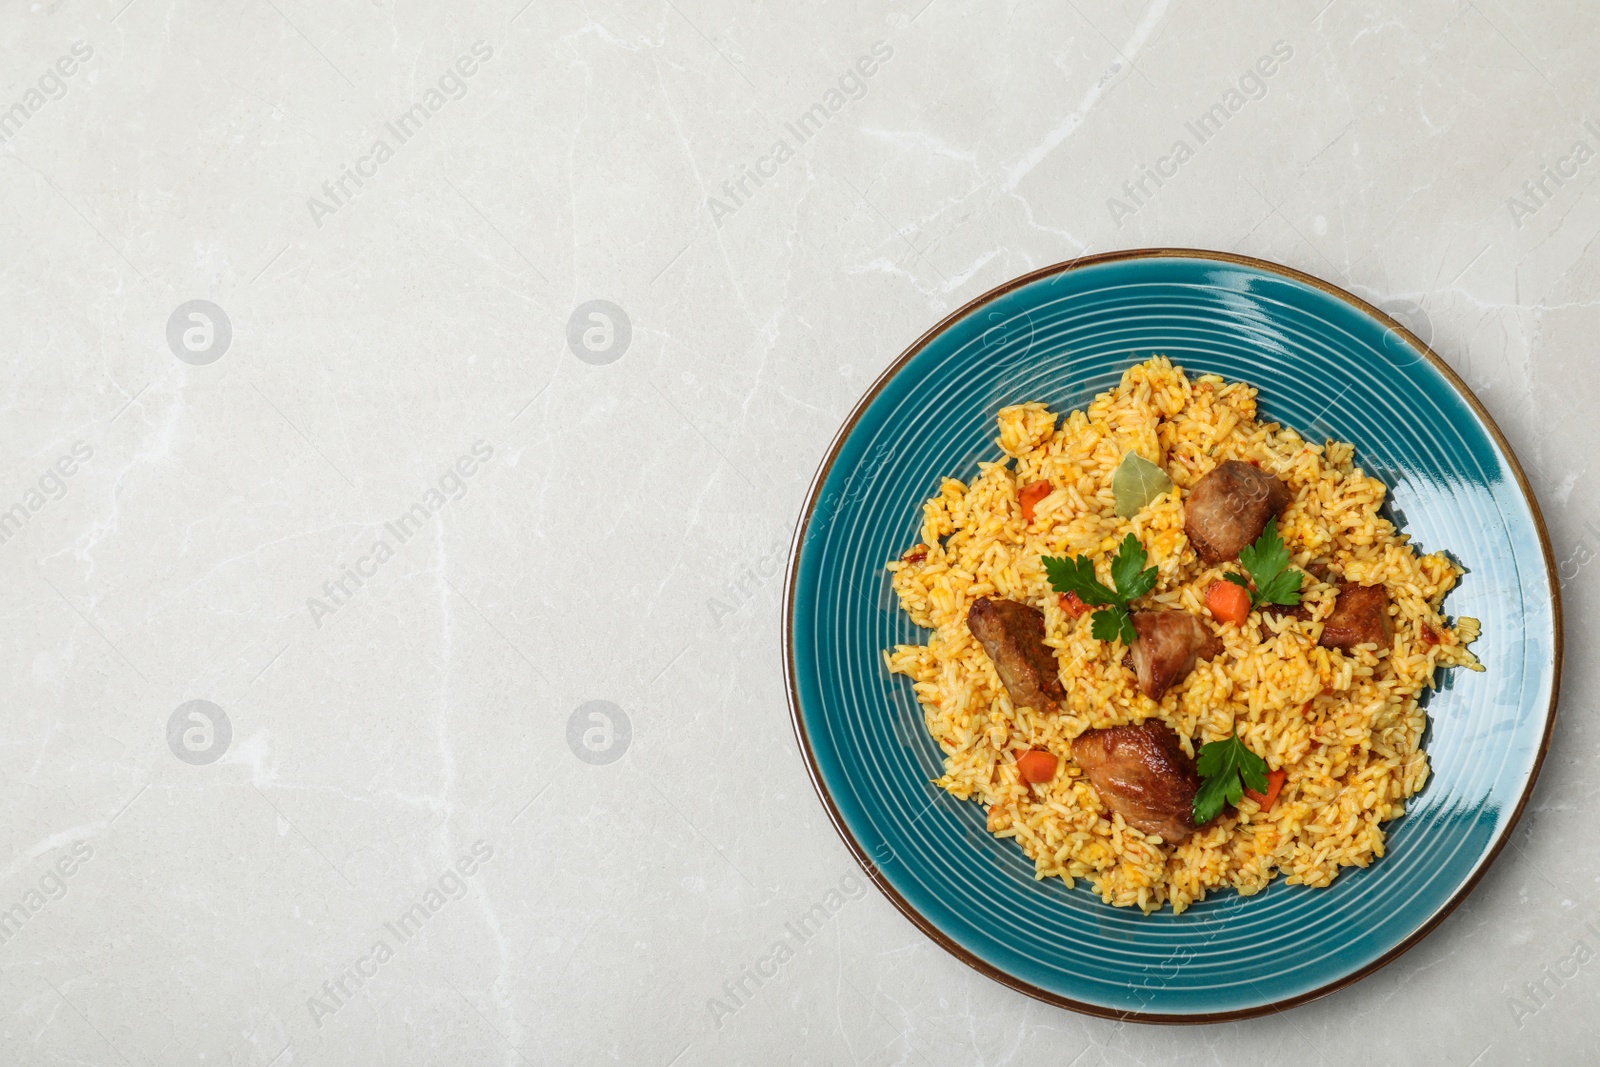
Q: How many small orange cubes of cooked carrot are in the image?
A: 5